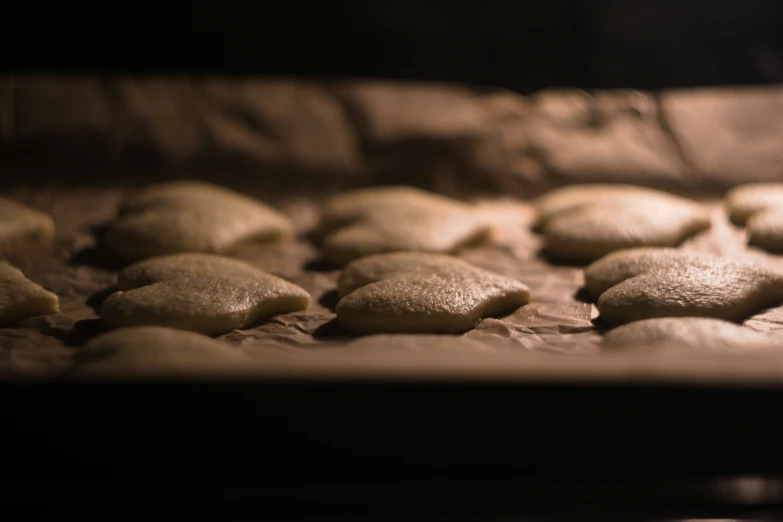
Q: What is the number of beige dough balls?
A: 11